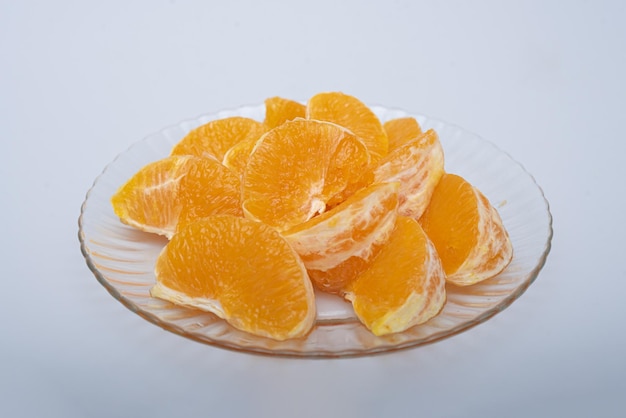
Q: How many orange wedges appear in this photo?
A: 12